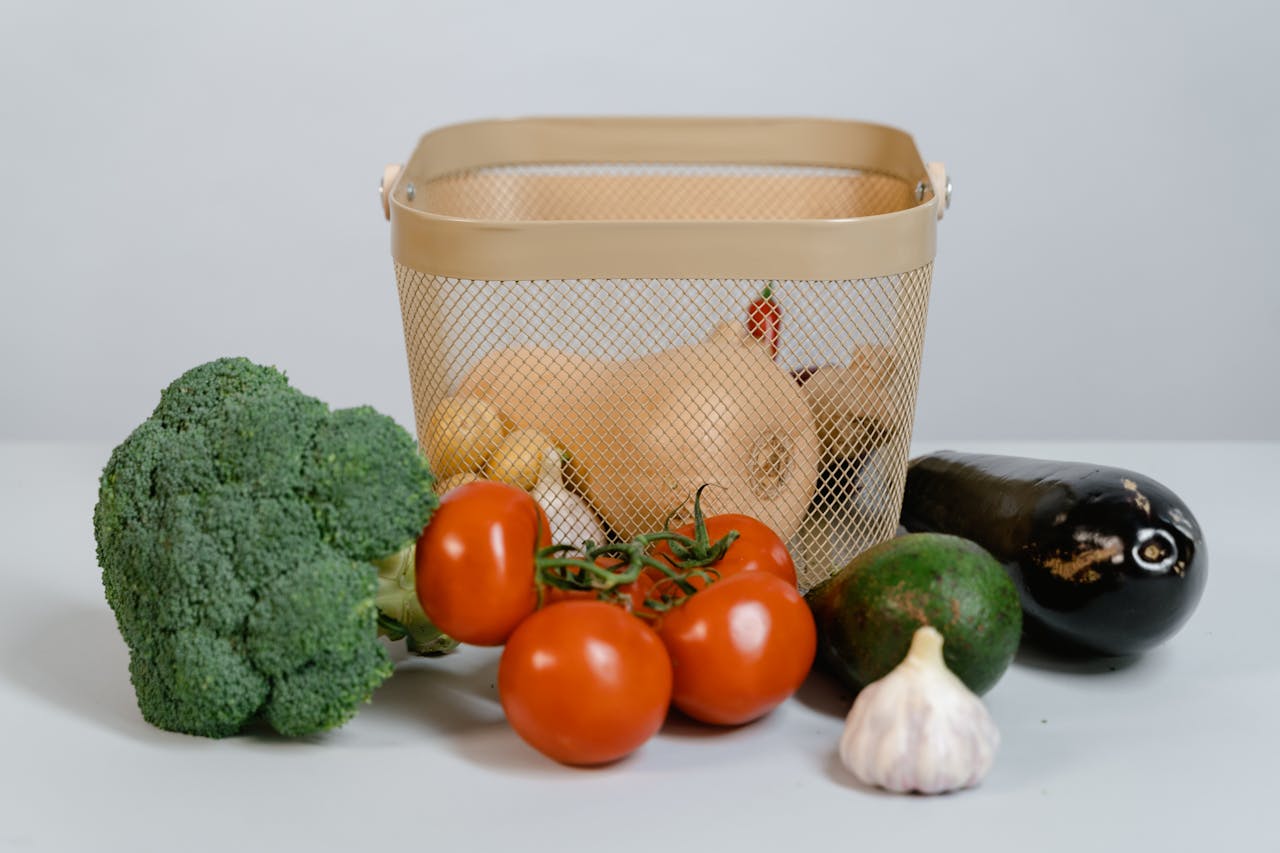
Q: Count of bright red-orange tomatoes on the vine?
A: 5